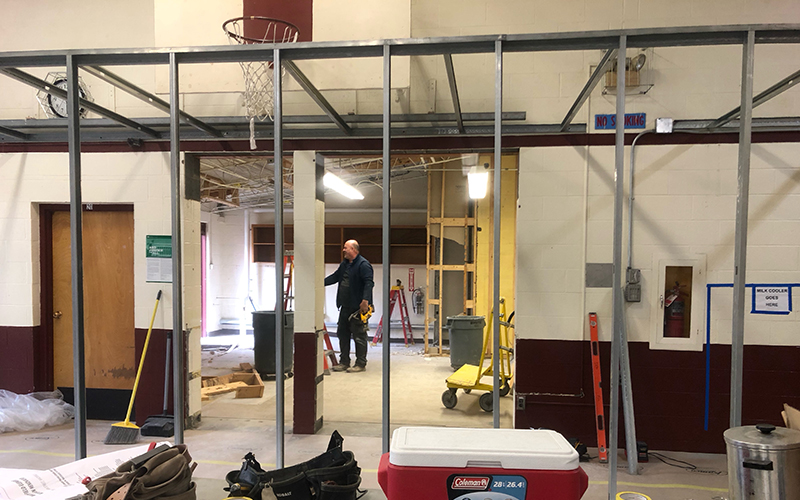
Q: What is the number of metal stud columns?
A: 7